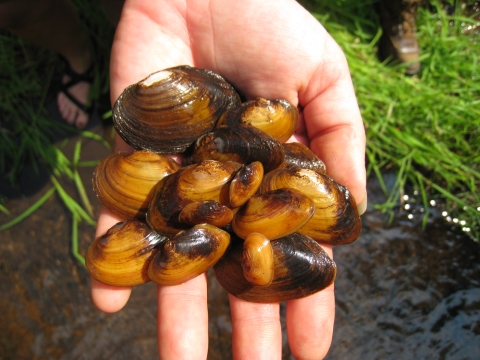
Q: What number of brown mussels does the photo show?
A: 14